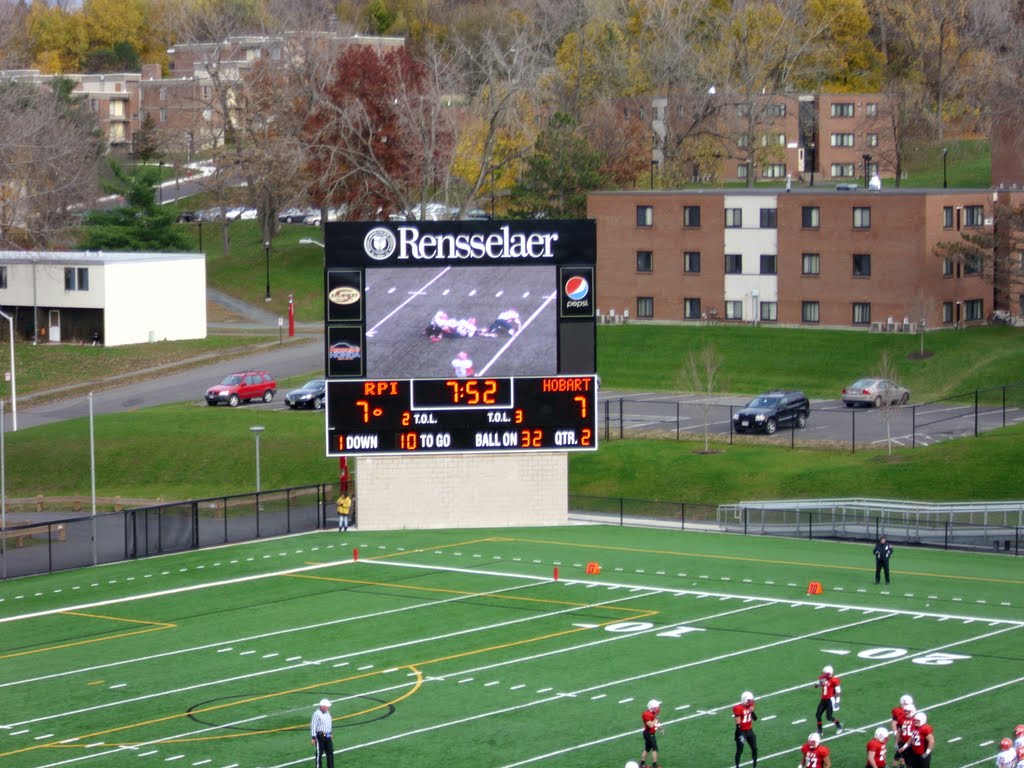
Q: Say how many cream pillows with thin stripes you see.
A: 0